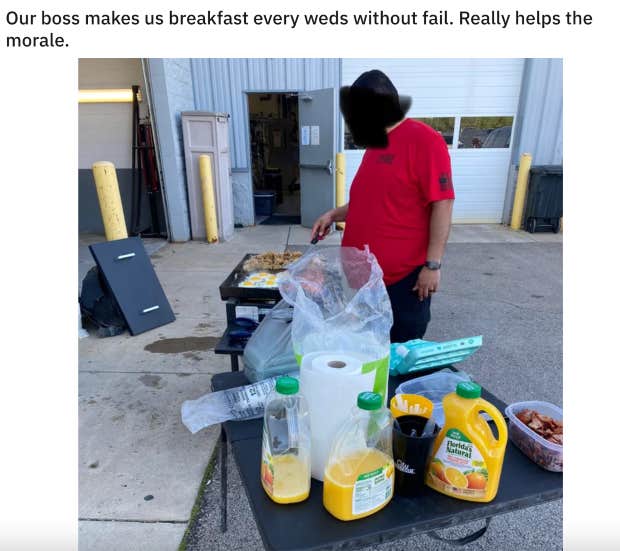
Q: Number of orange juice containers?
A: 3